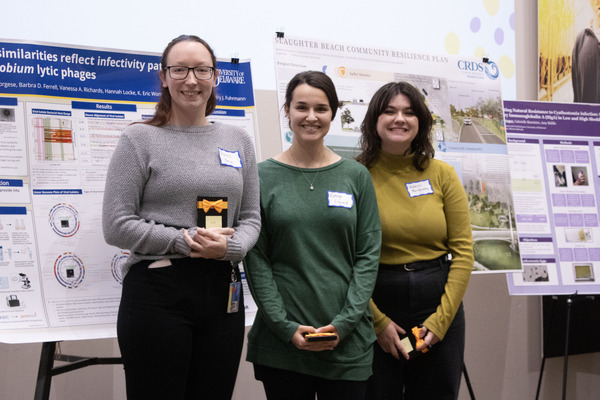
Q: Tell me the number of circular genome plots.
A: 3